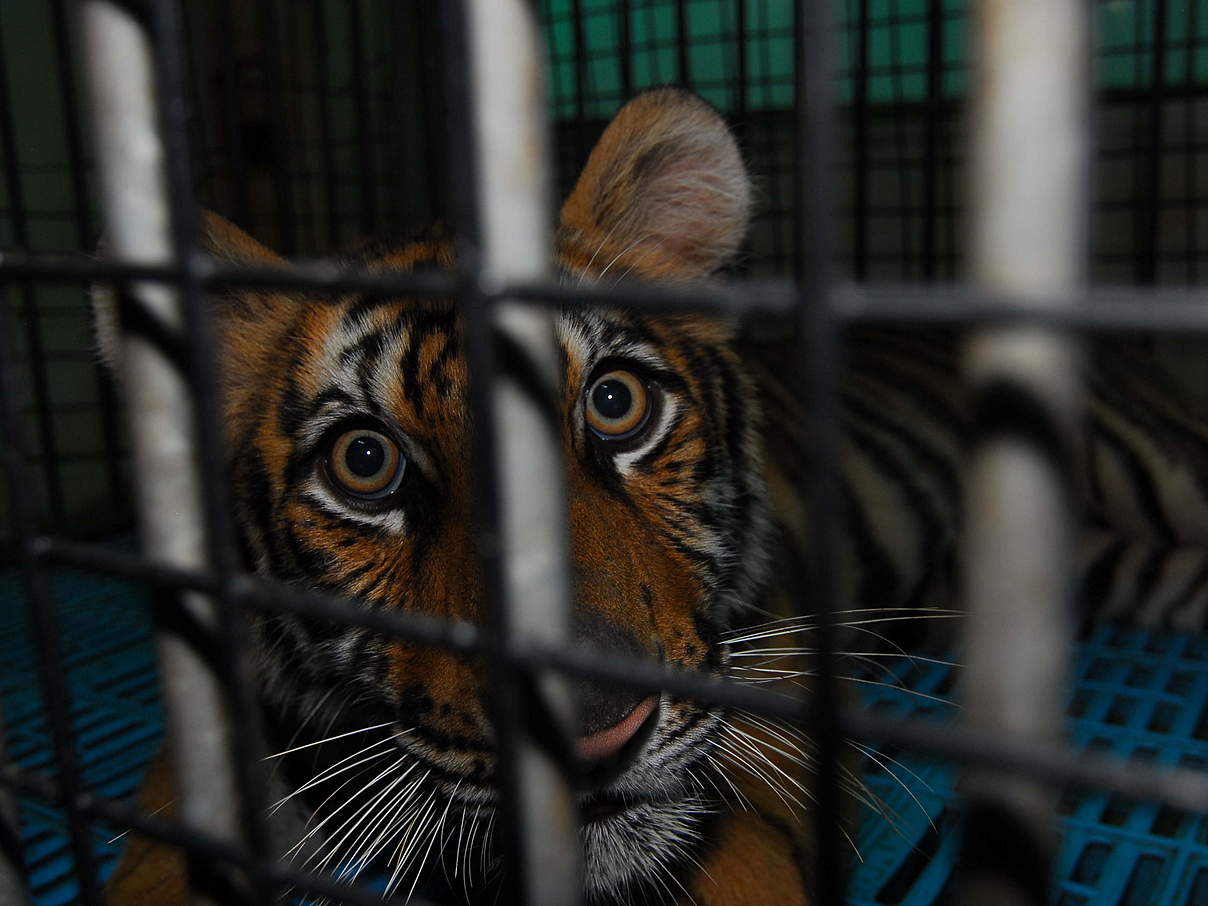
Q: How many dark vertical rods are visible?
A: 4